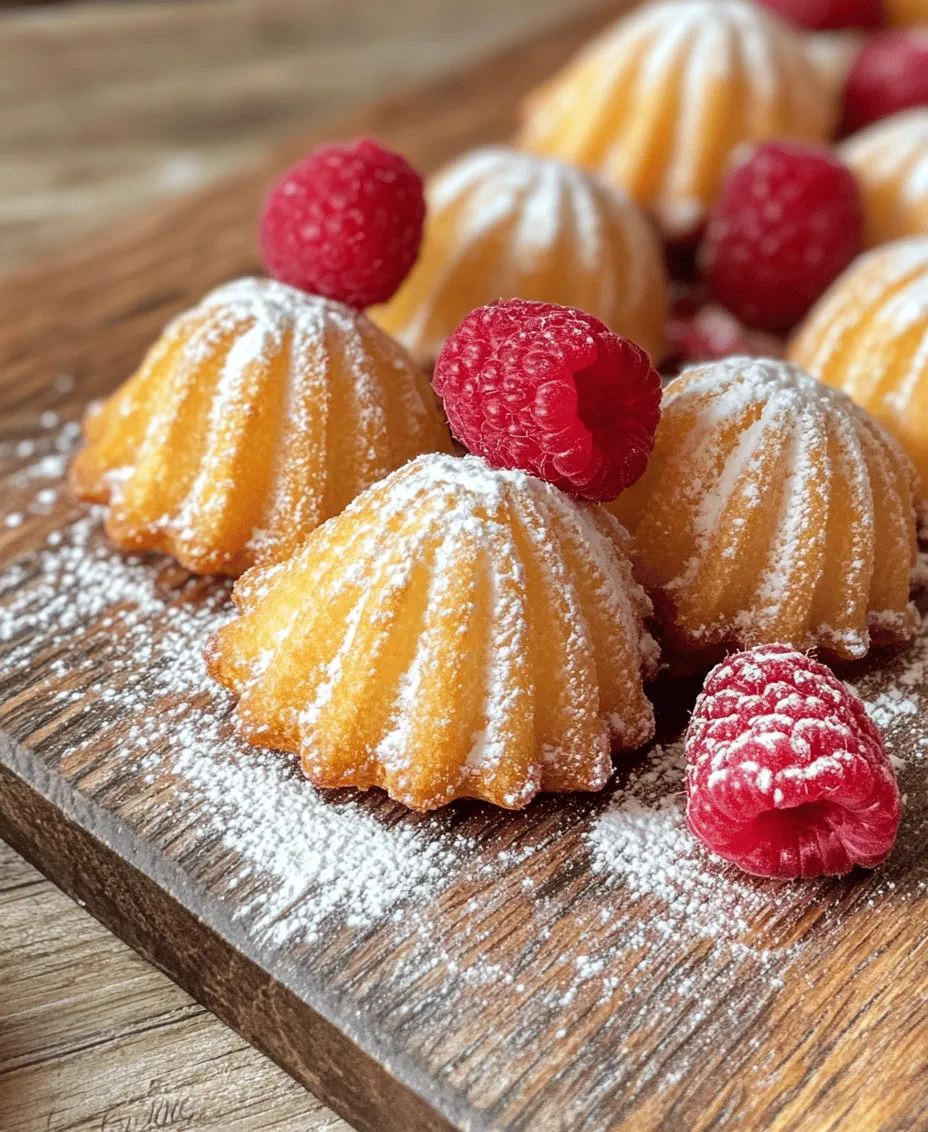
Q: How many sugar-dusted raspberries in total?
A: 1